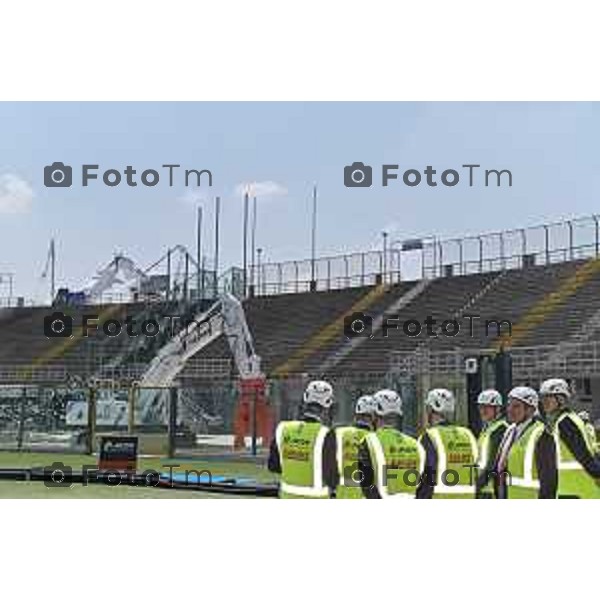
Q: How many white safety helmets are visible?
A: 7